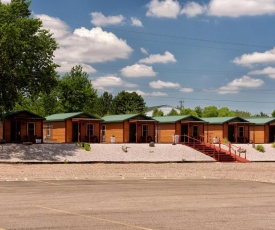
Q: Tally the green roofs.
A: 6